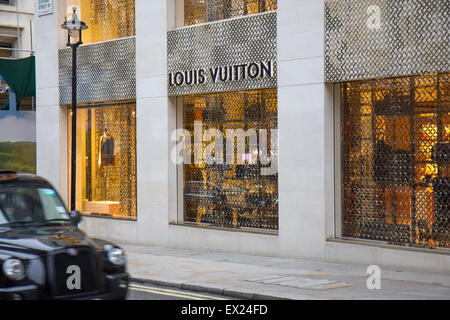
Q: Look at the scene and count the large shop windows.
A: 3